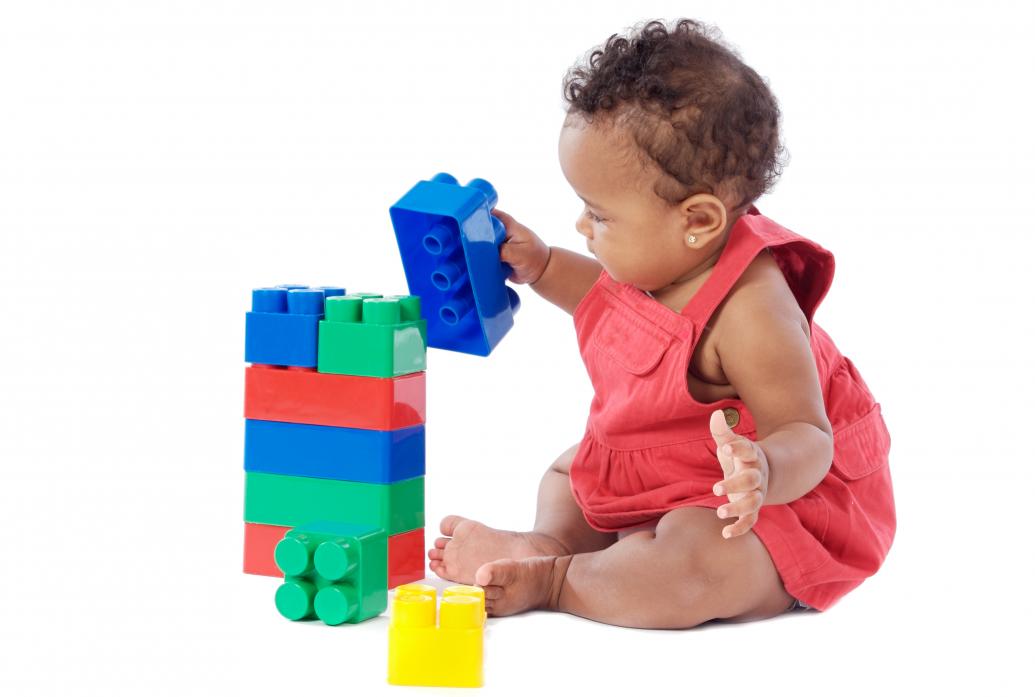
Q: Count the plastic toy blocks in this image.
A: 9